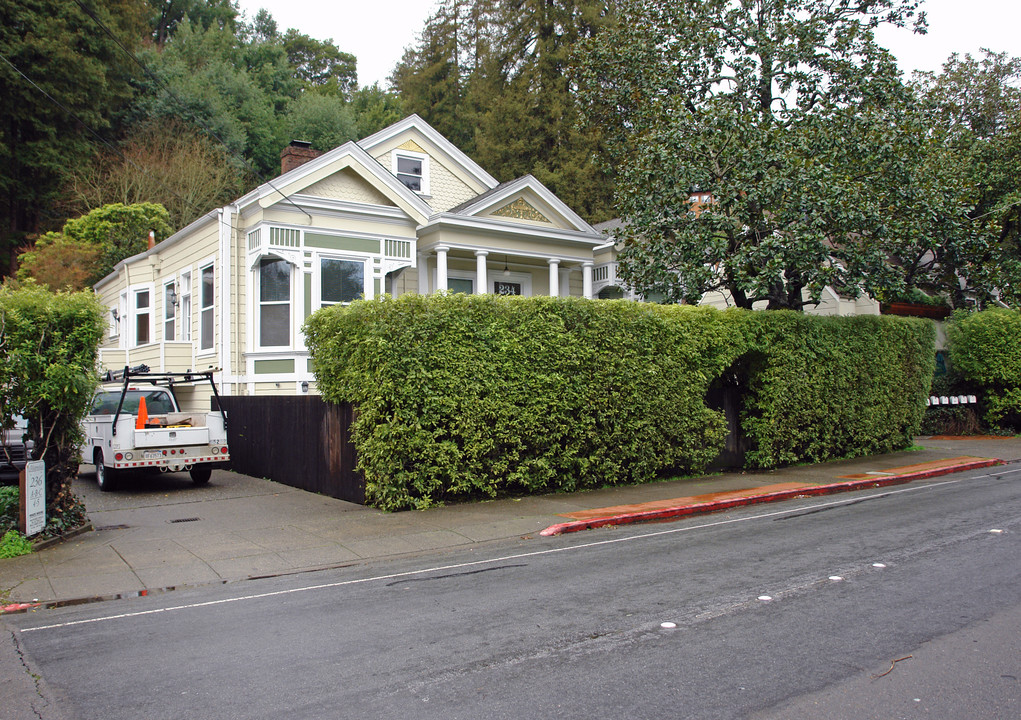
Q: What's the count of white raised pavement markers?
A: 5